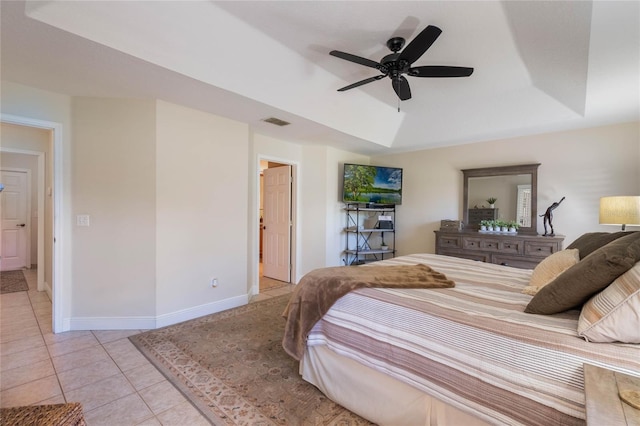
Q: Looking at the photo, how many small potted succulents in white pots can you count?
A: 5